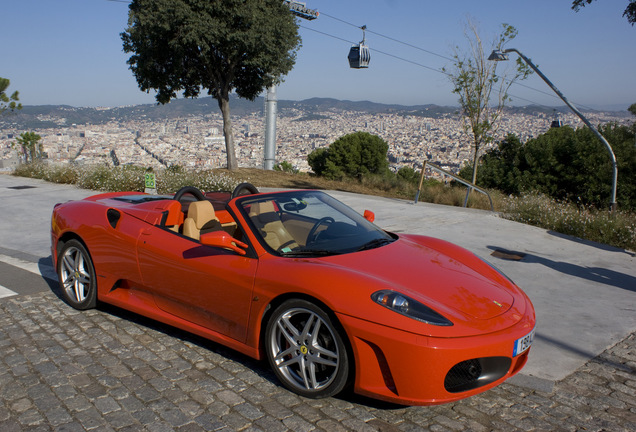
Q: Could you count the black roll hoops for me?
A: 2